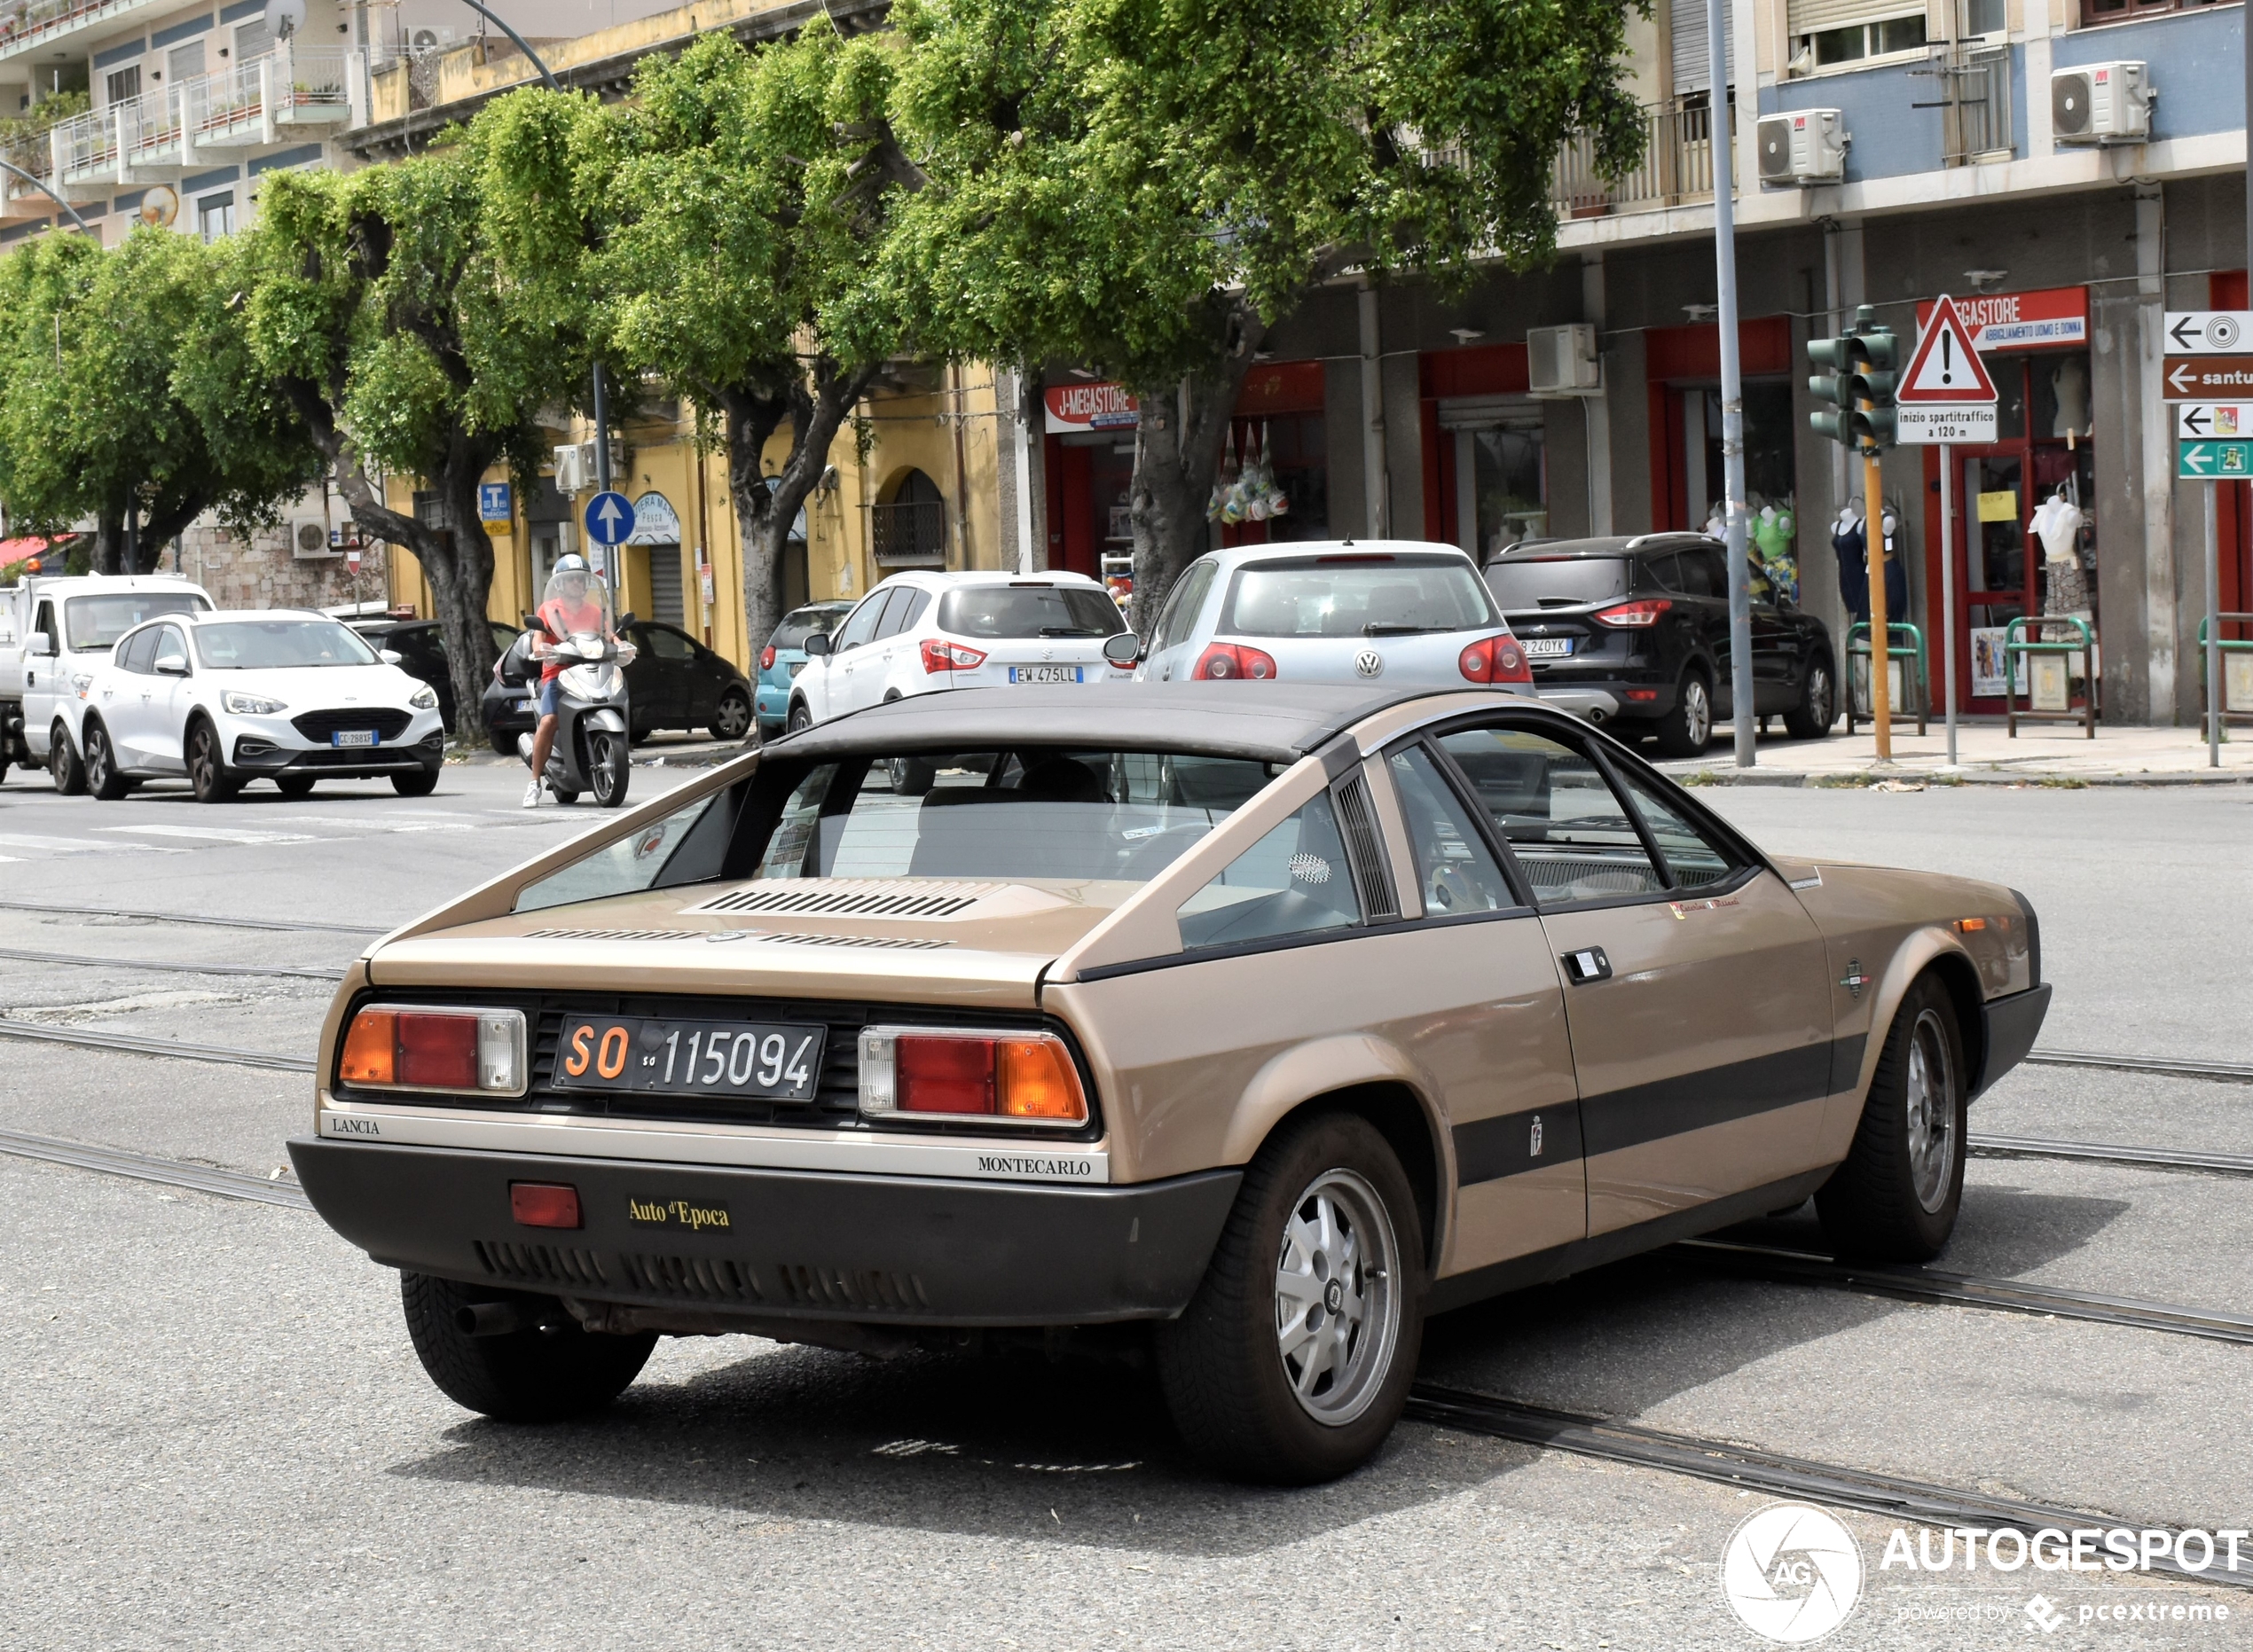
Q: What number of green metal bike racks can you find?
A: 3